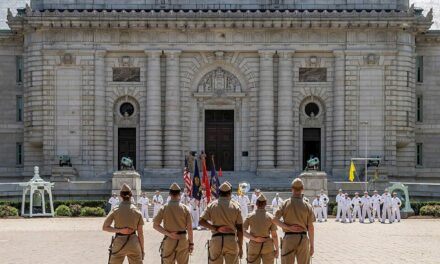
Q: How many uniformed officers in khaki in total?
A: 5